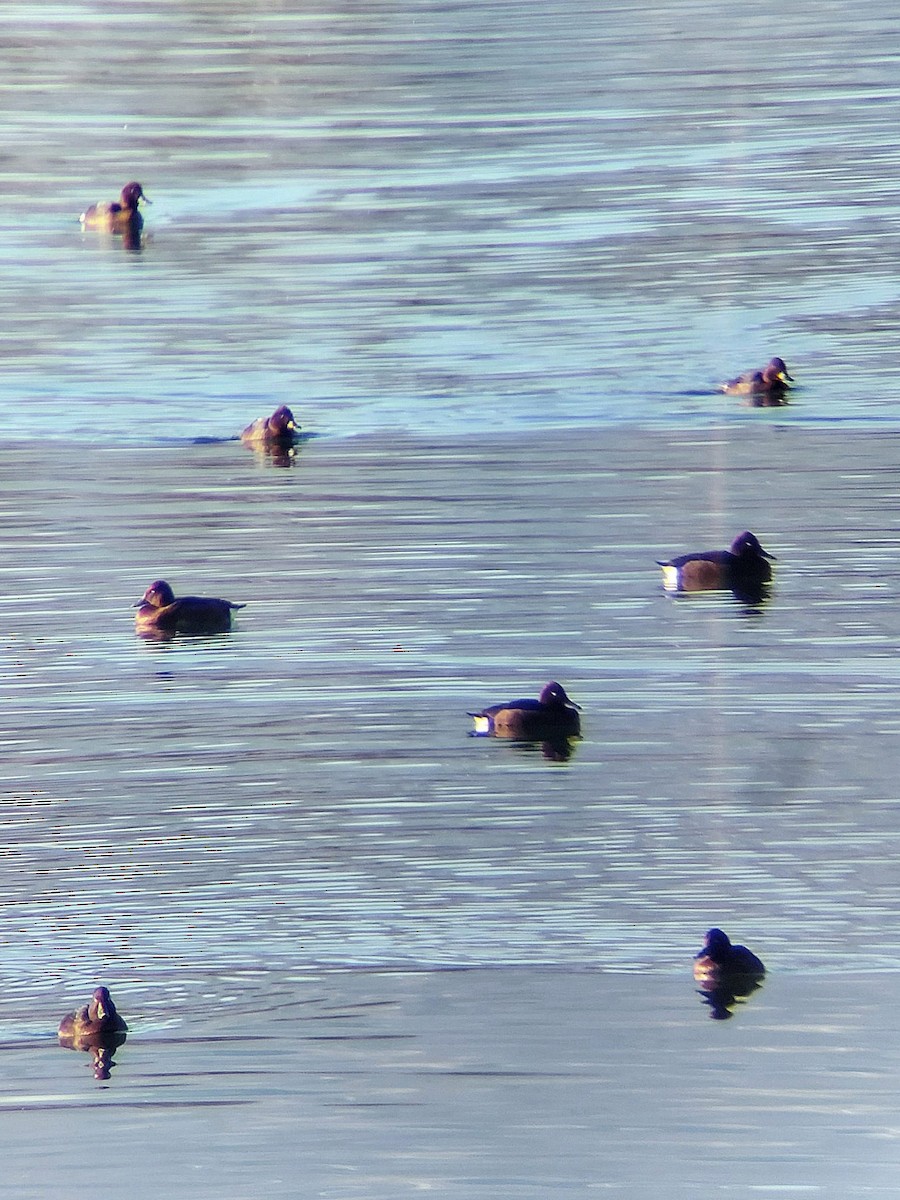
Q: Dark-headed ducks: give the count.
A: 8